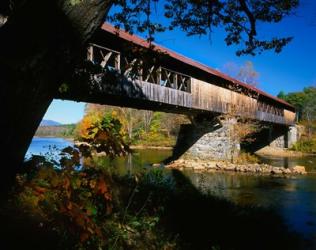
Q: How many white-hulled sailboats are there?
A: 0